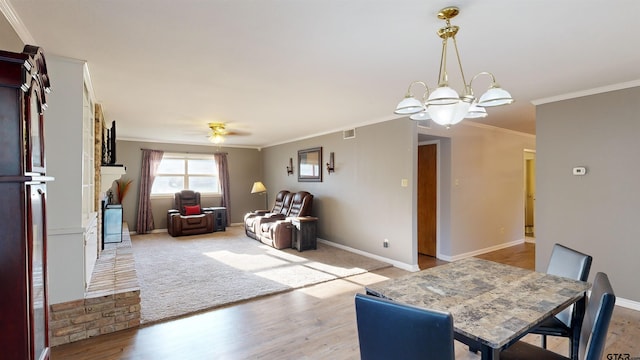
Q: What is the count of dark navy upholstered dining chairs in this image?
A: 3